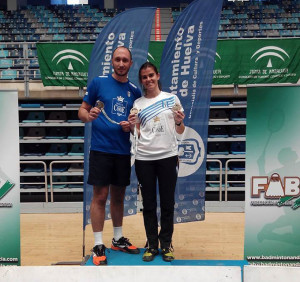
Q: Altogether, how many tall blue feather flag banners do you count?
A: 2